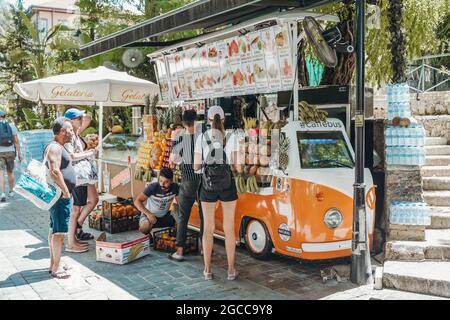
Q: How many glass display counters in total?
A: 1